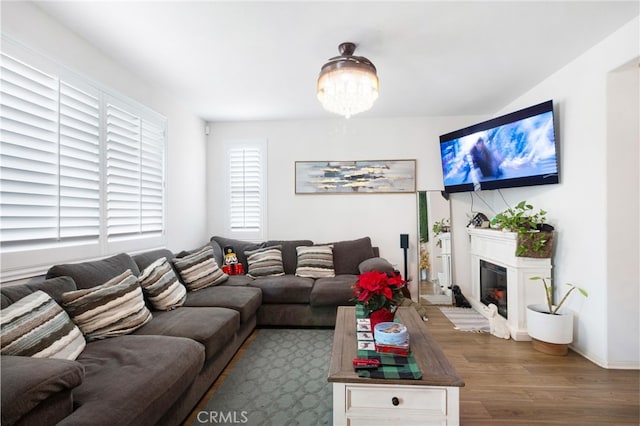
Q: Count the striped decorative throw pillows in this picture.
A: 6